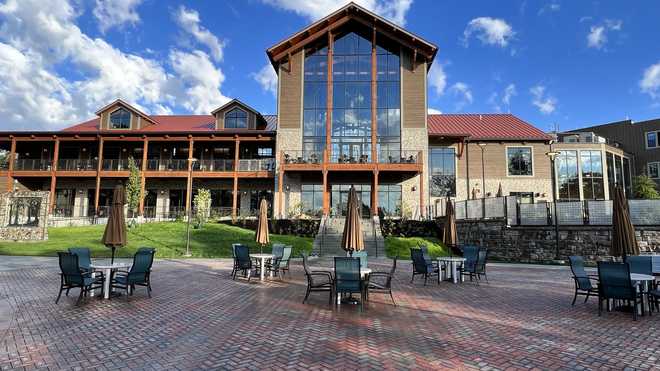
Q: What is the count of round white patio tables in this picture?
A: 5